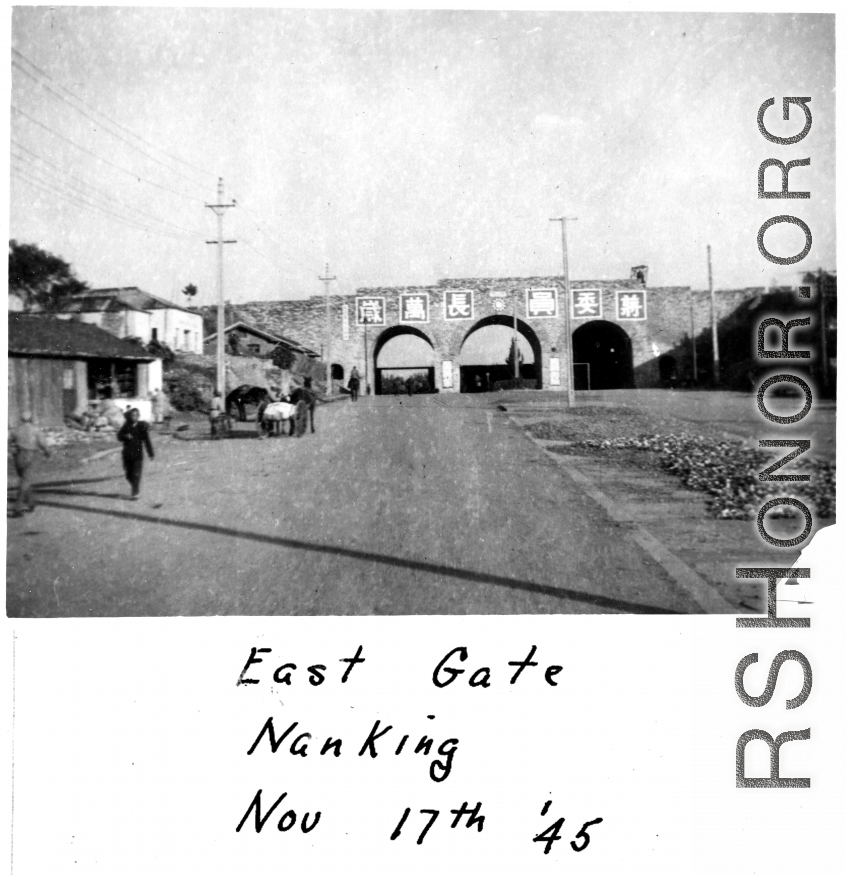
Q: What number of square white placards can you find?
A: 6